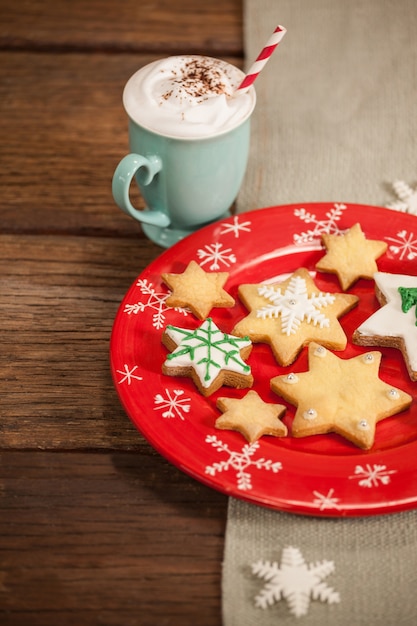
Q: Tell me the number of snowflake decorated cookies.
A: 2